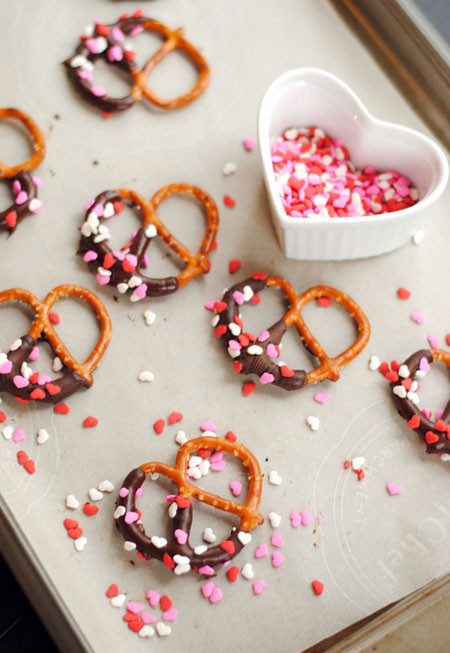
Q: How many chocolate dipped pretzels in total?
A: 7